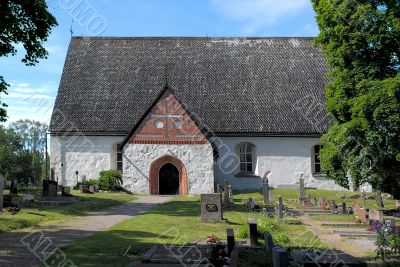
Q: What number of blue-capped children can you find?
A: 0